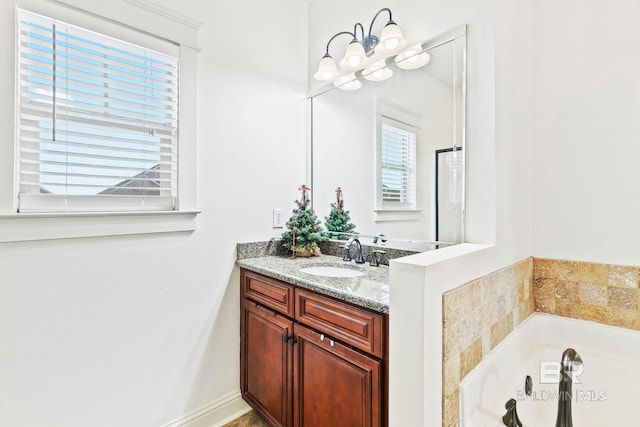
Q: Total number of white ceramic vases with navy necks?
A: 0